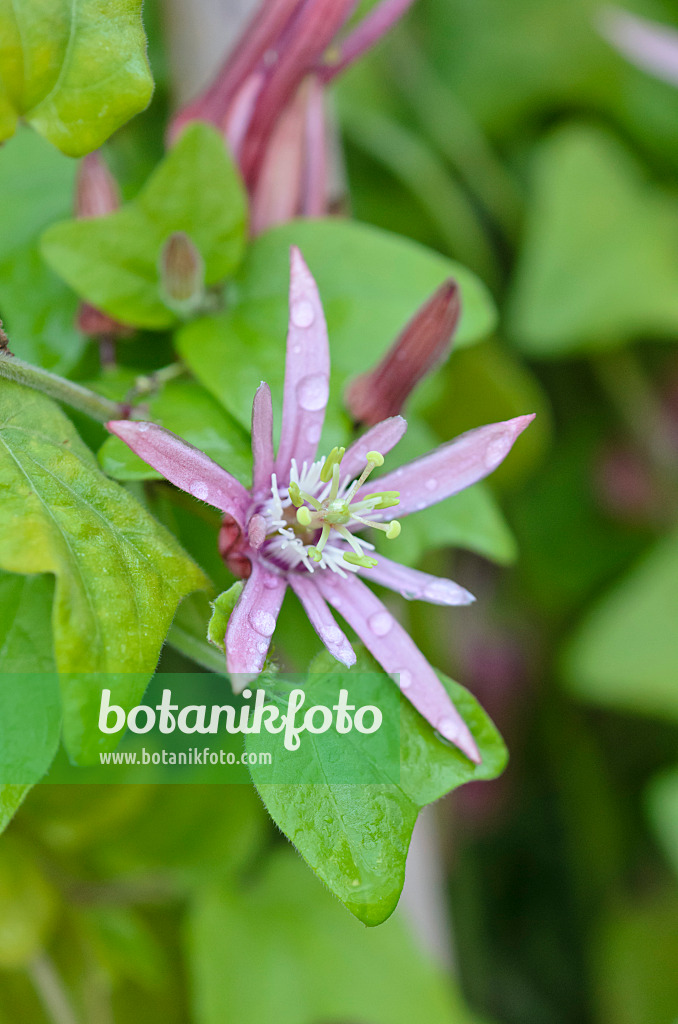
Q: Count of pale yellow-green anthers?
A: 5